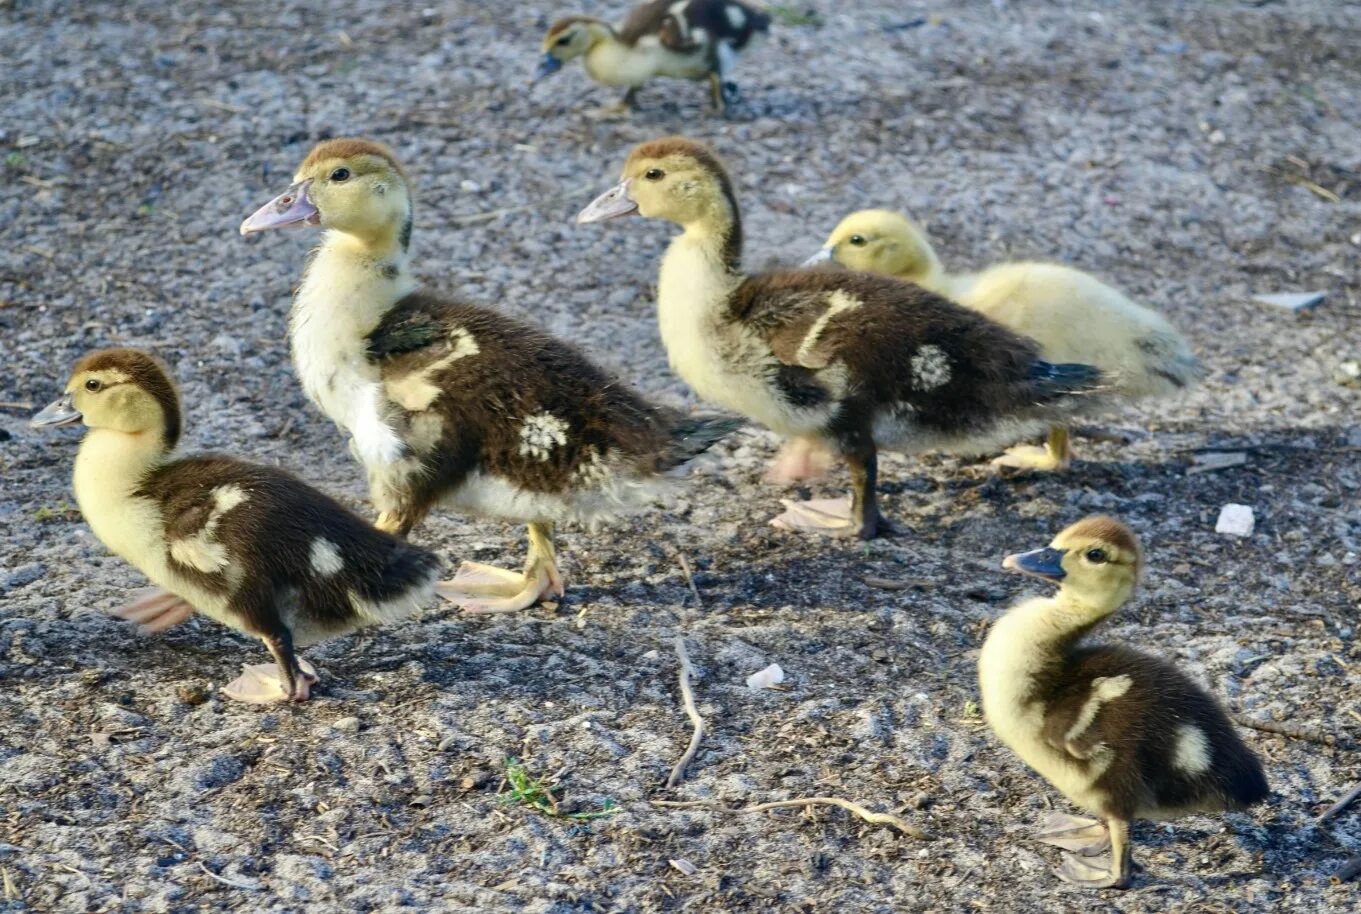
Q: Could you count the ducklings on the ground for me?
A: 6